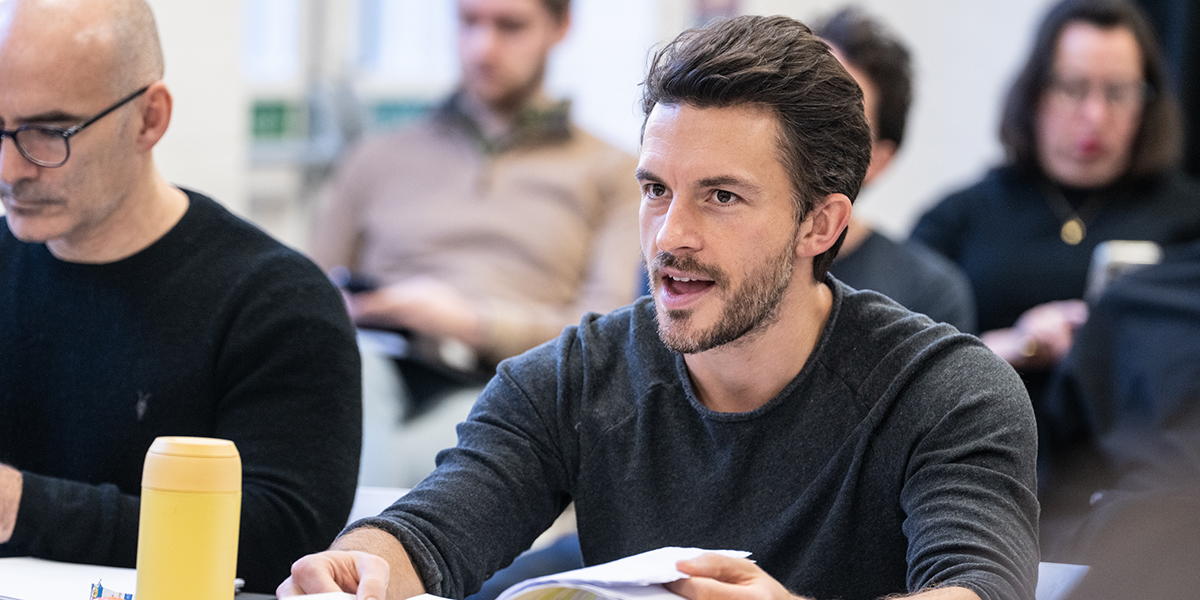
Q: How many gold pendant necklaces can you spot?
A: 1